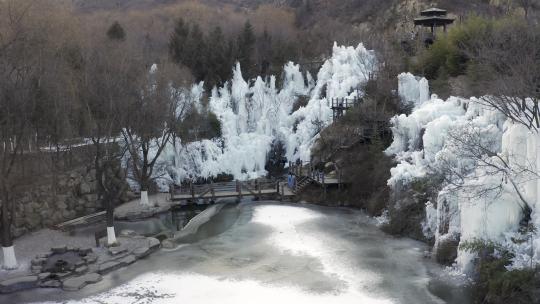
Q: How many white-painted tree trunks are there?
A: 3